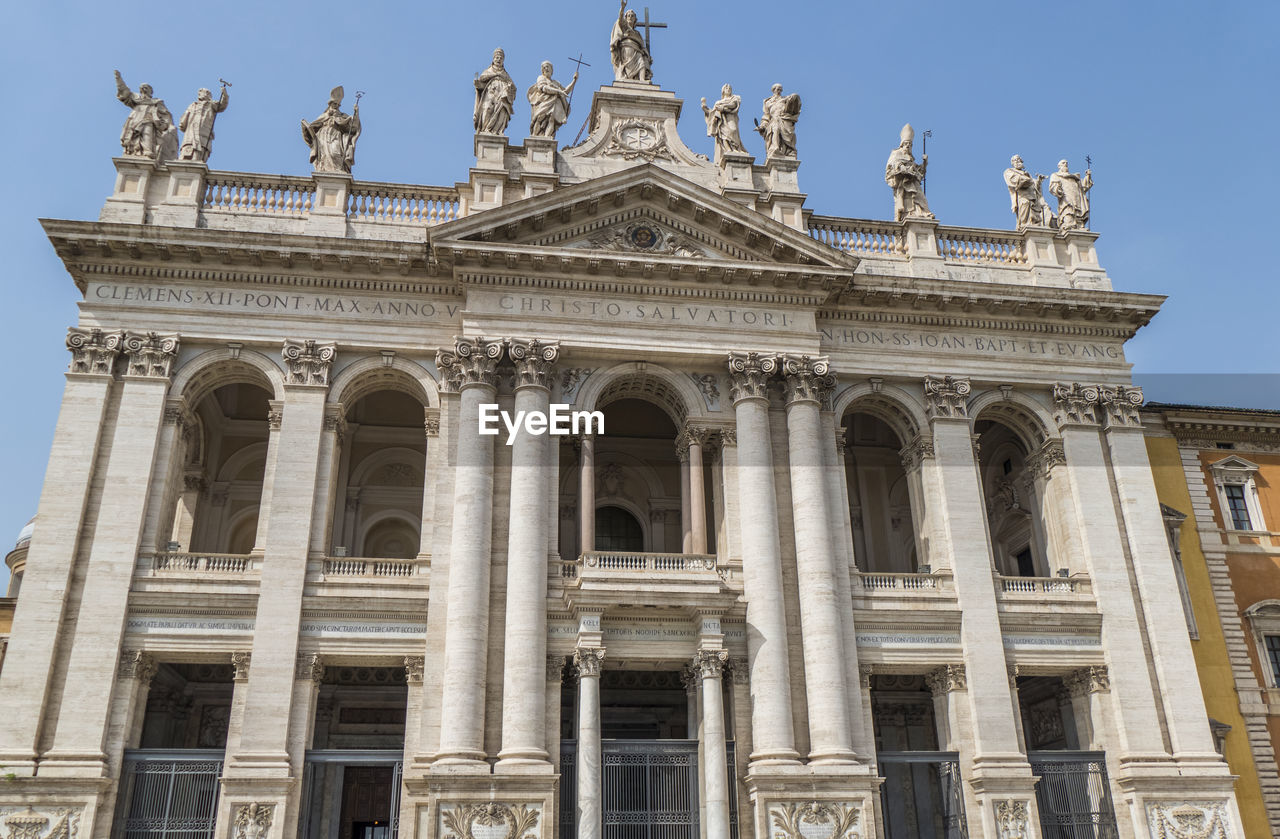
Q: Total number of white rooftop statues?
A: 11